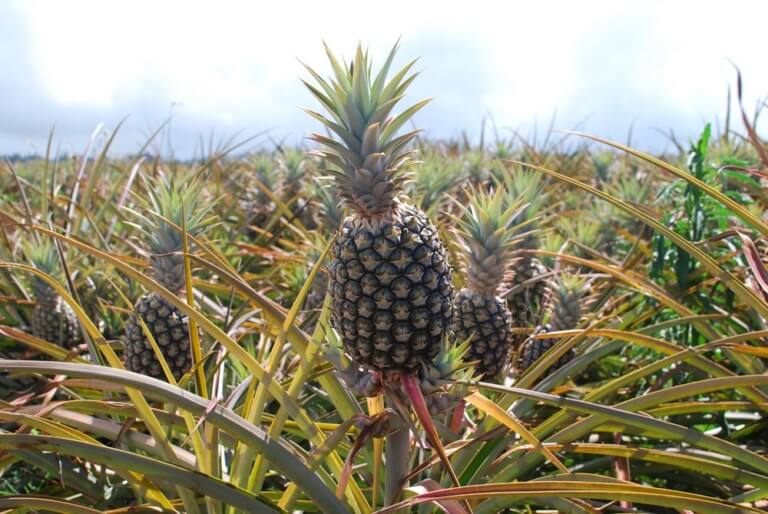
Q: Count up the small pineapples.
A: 4